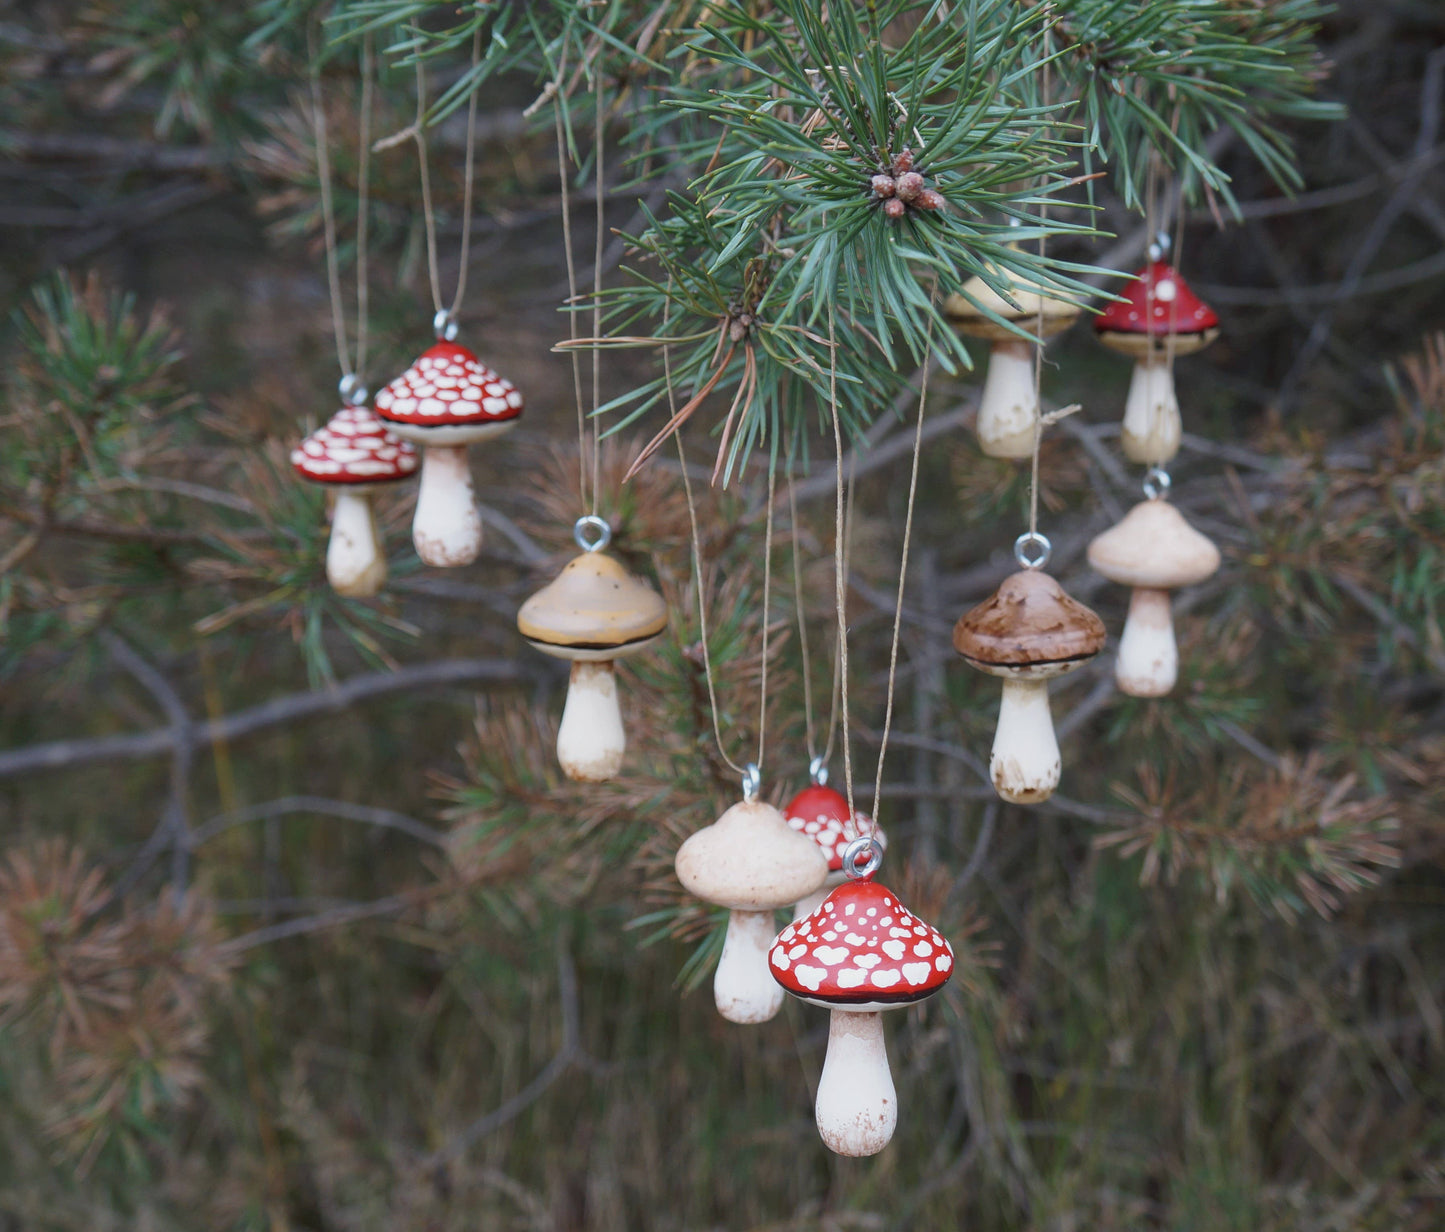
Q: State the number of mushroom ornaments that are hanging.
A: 10